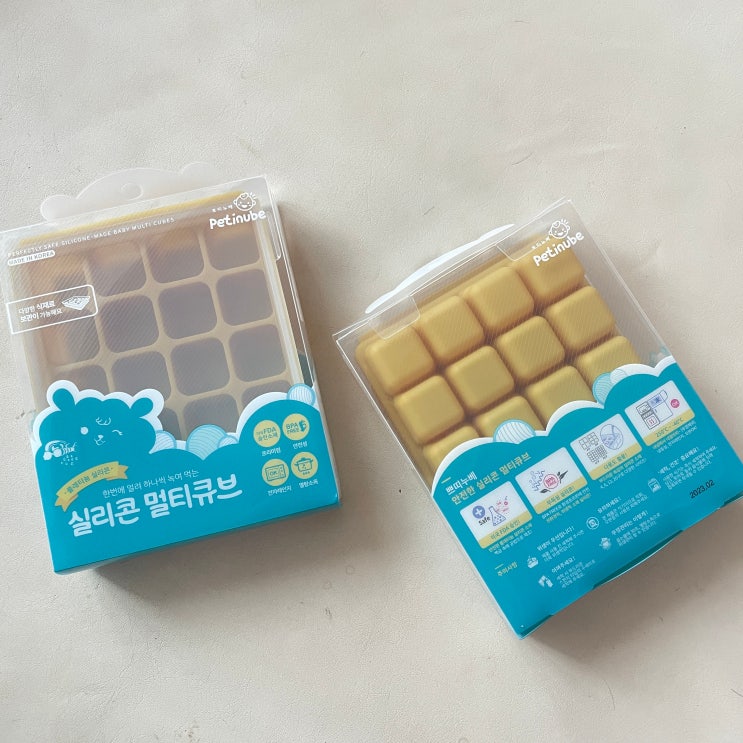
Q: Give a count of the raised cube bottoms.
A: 12